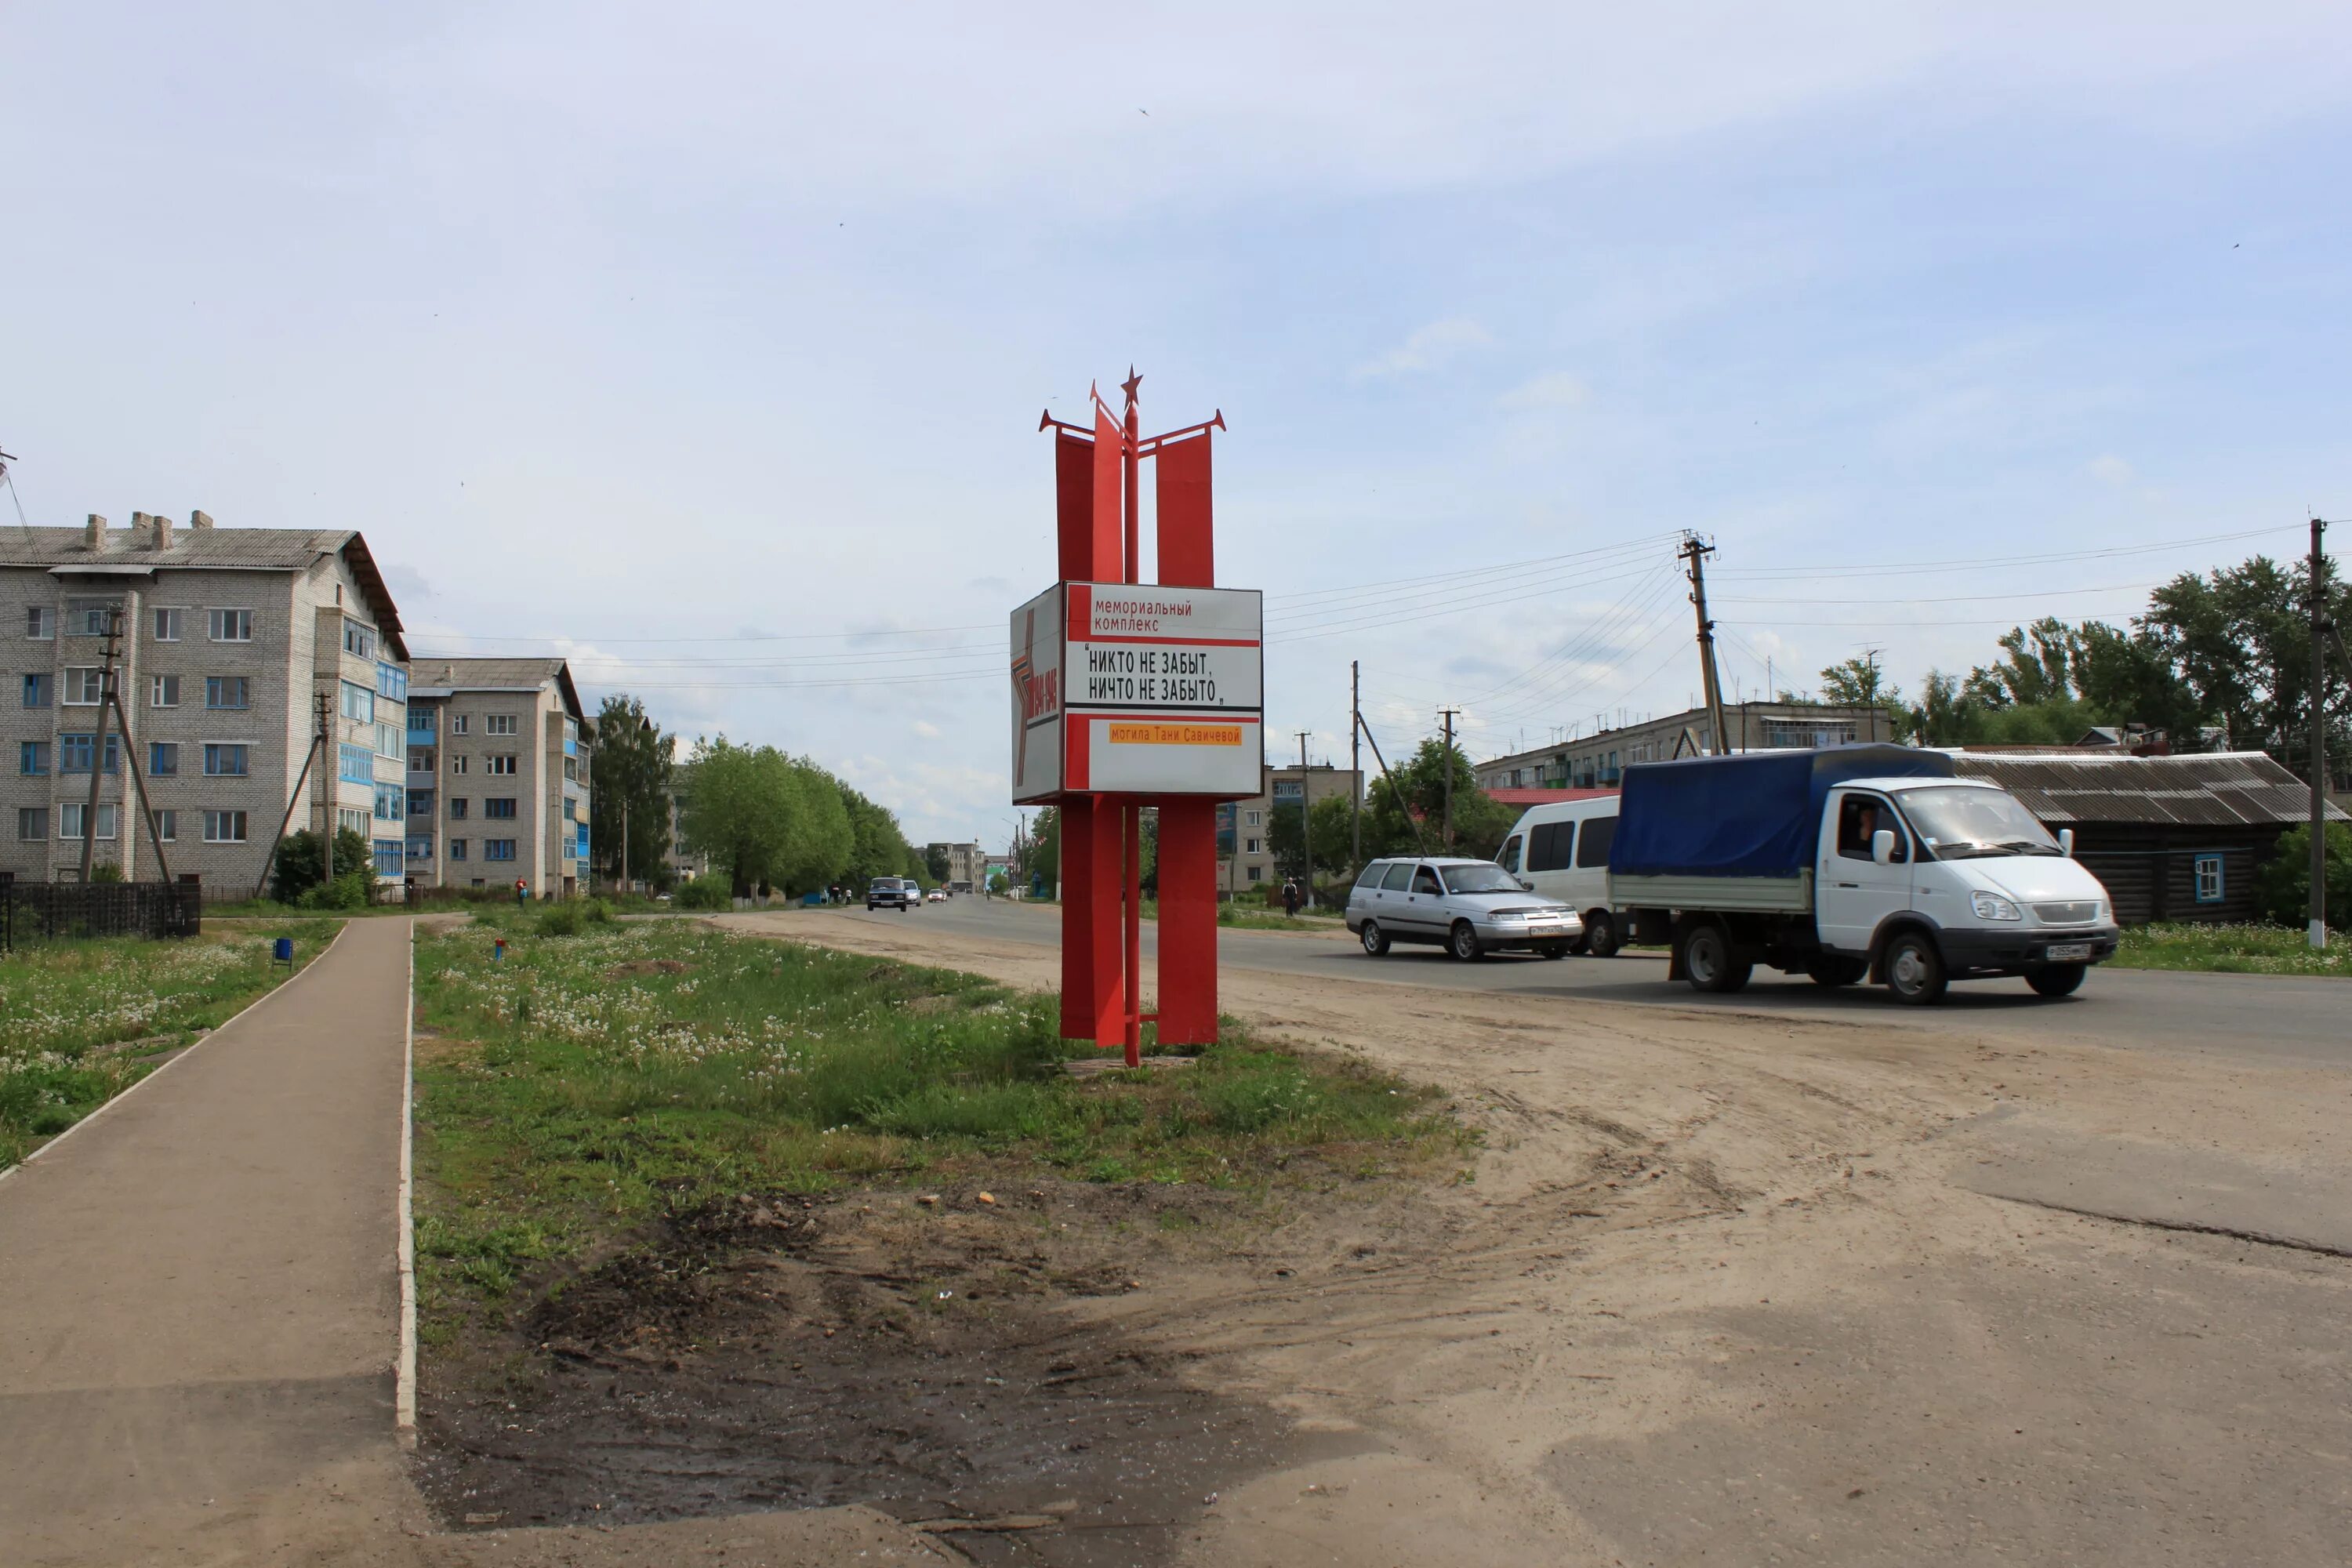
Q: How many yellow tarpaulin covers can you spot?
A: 0